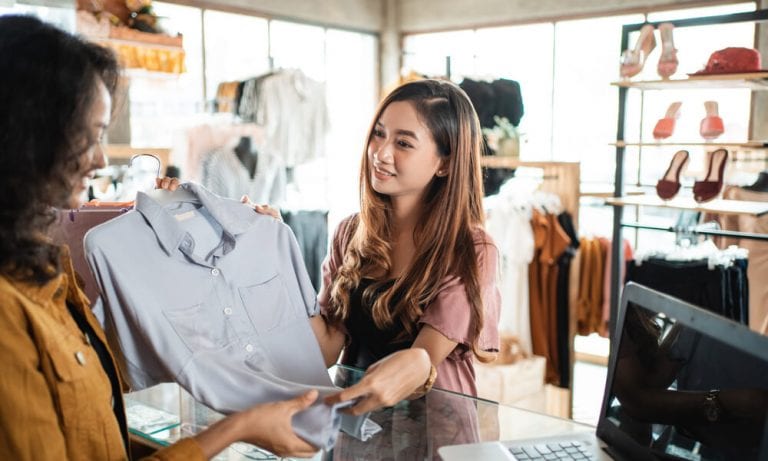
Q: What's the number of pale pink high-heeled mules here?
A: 2